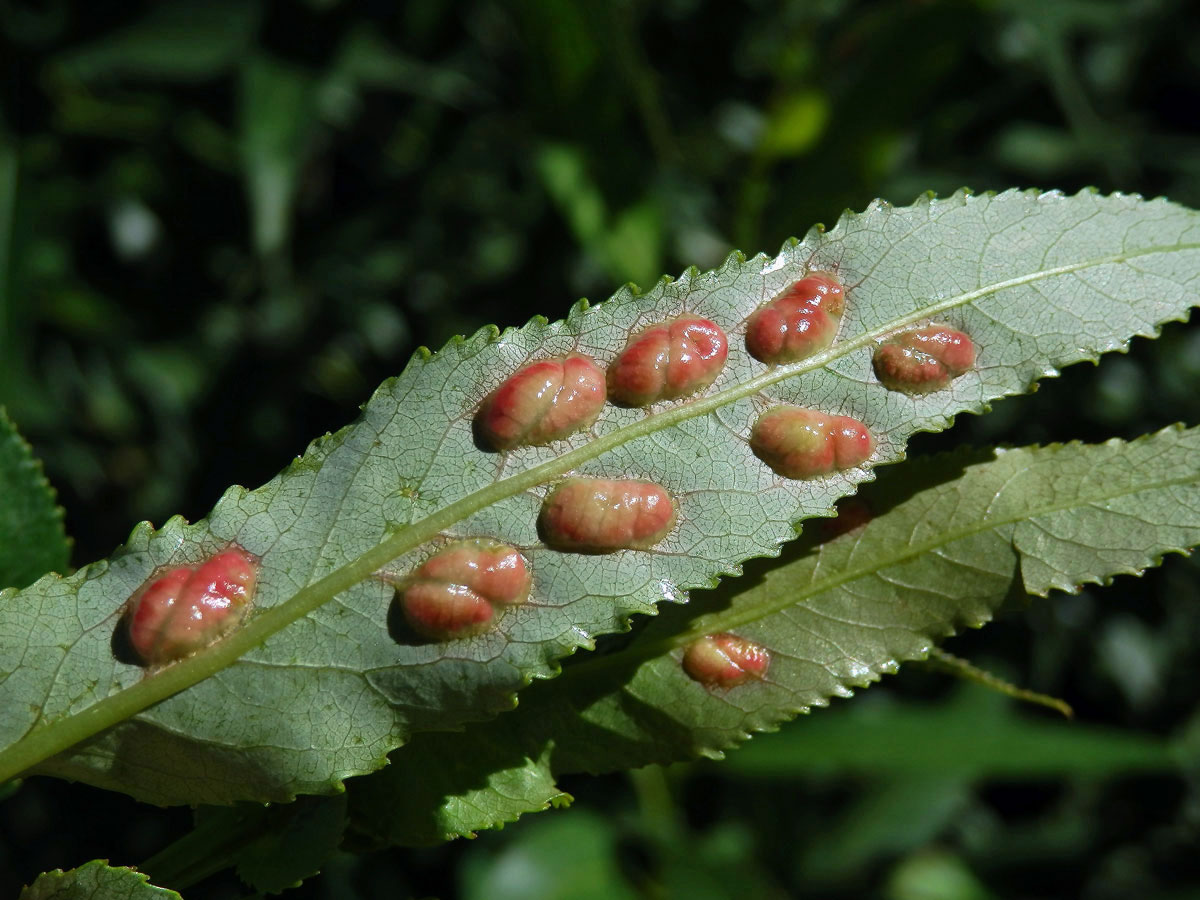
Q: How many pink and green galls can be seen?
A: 9